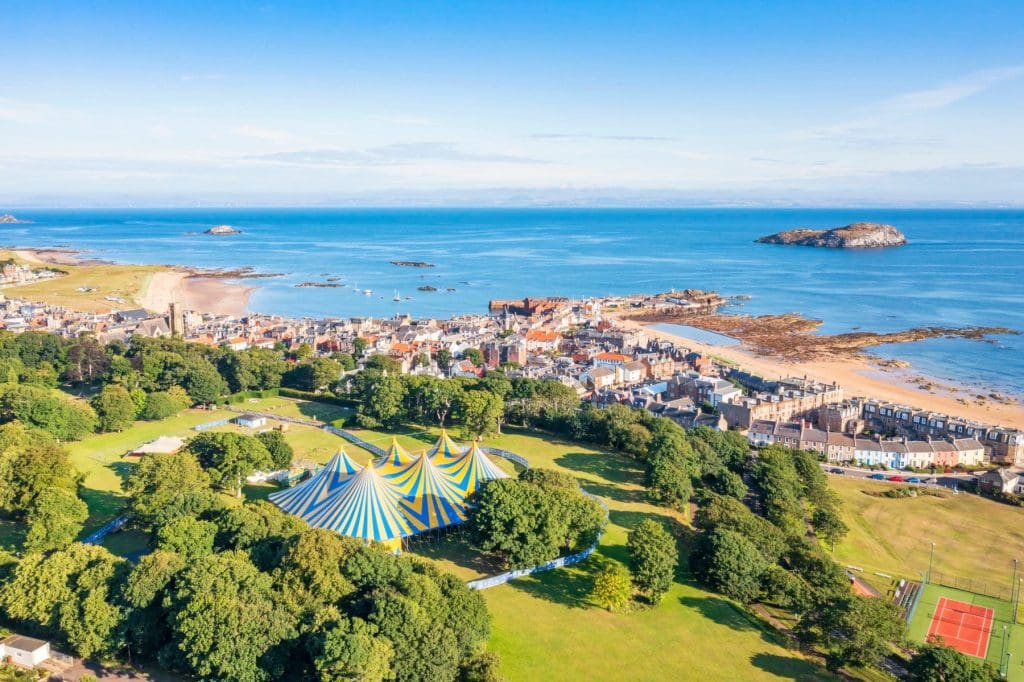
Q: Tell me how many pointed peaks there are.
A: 6